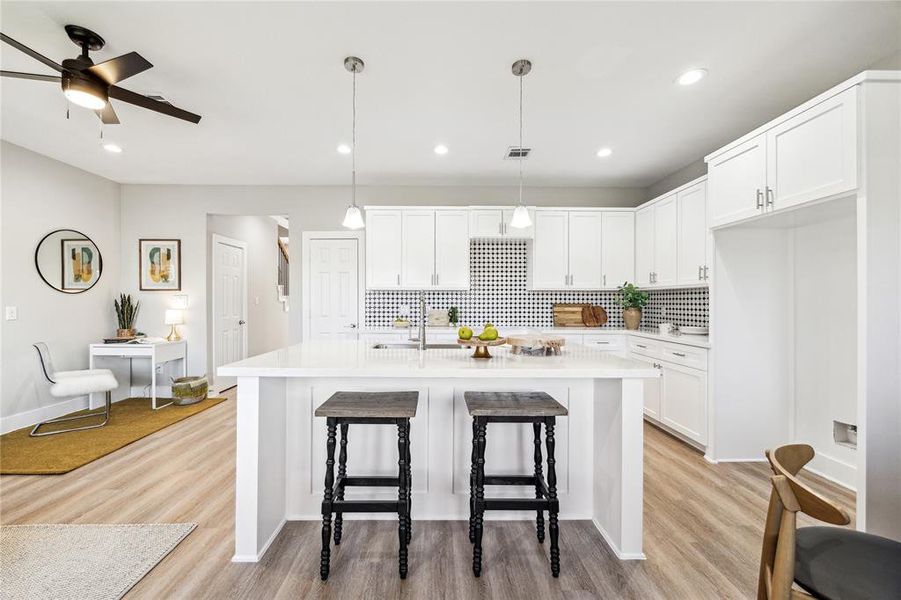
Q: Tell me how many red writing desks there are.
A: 0